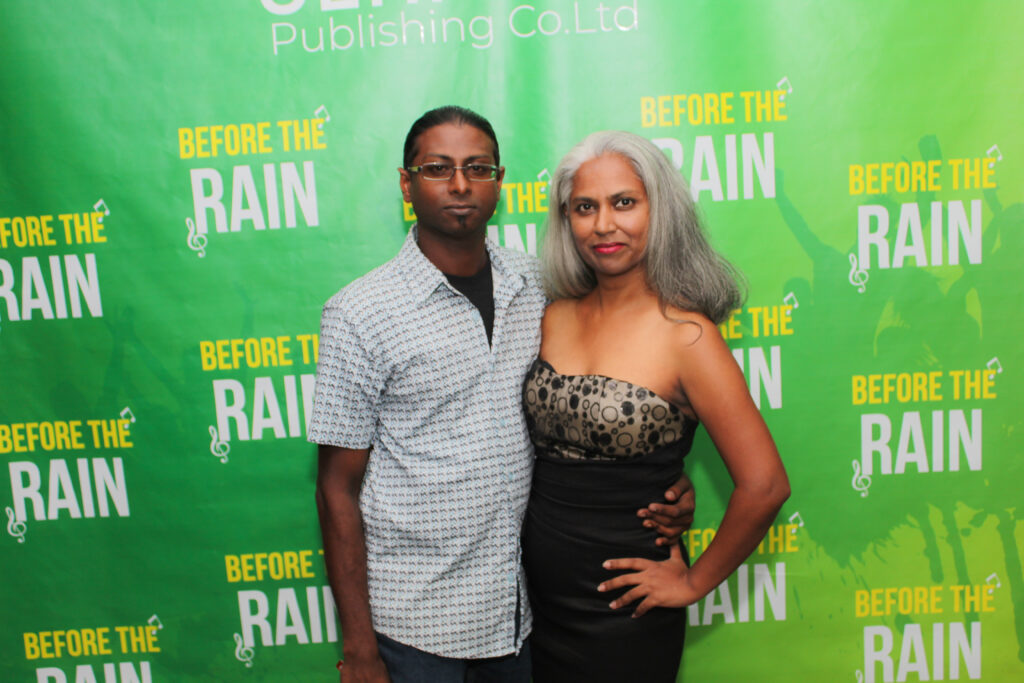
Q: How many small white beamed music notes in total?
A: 11